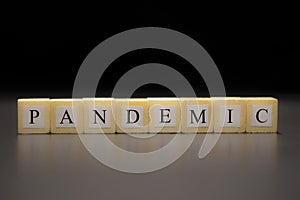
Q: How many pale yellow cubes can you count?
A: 8